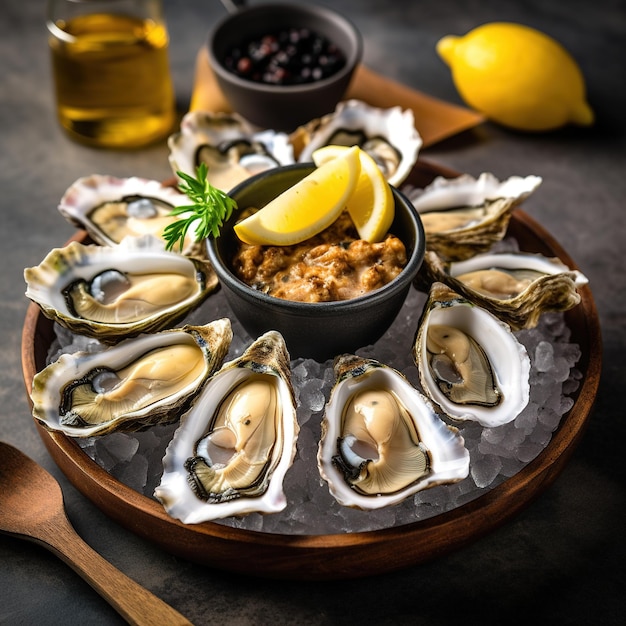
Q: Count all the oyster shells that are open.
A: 10